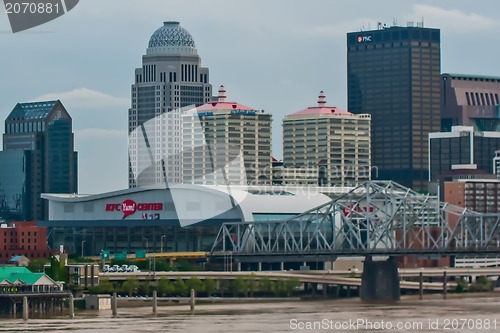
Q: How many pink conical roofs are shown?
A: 2